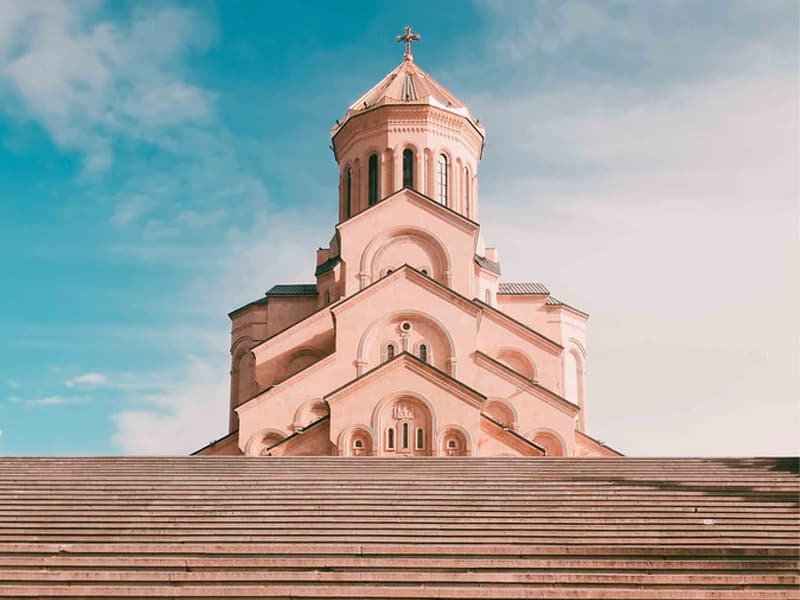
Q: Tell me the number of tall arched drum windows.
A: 5